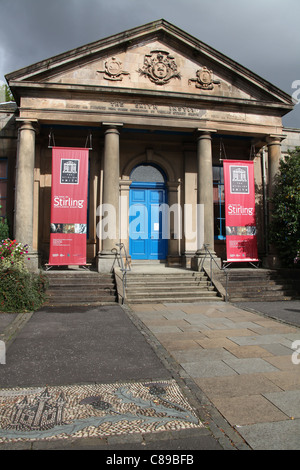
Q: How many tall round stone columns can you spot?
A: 4